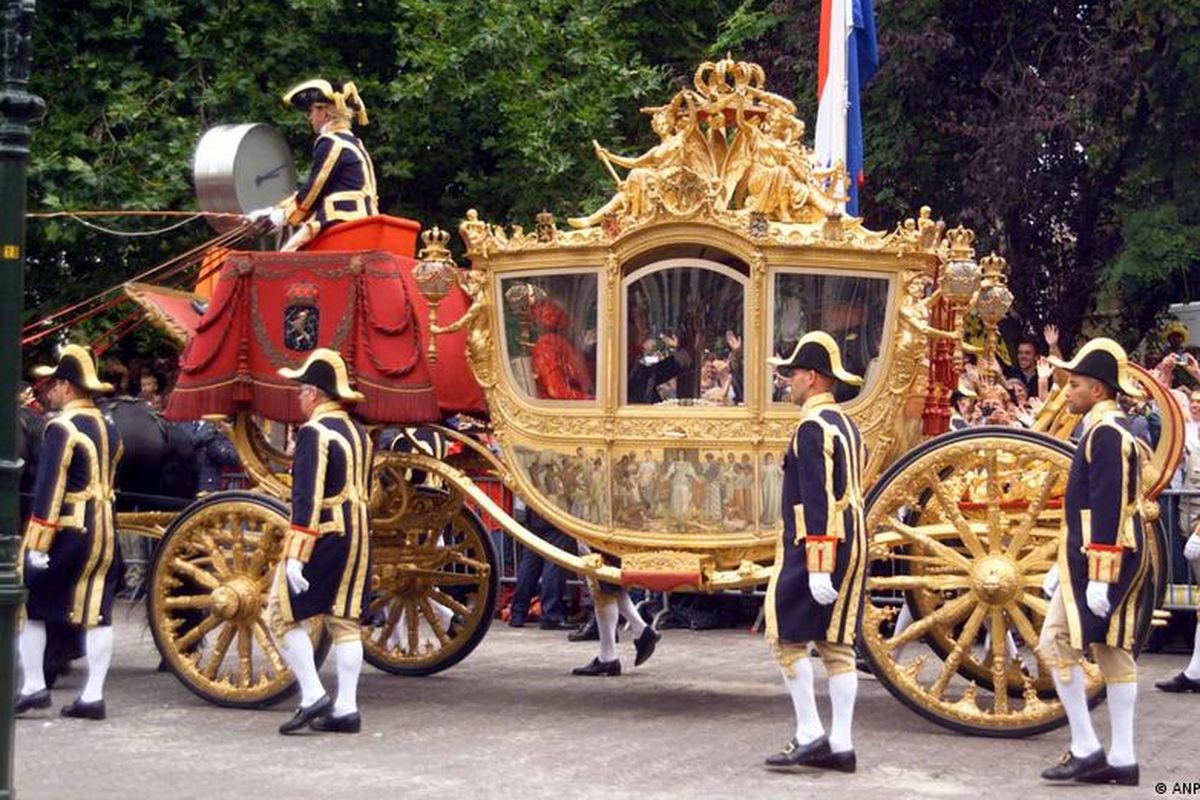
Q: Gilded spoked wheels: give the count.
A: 4